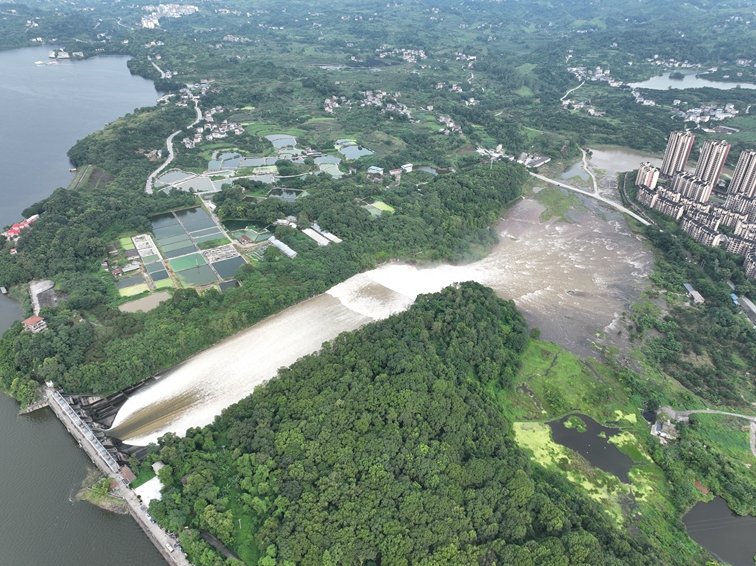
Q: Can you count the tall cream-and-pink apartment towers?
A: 3